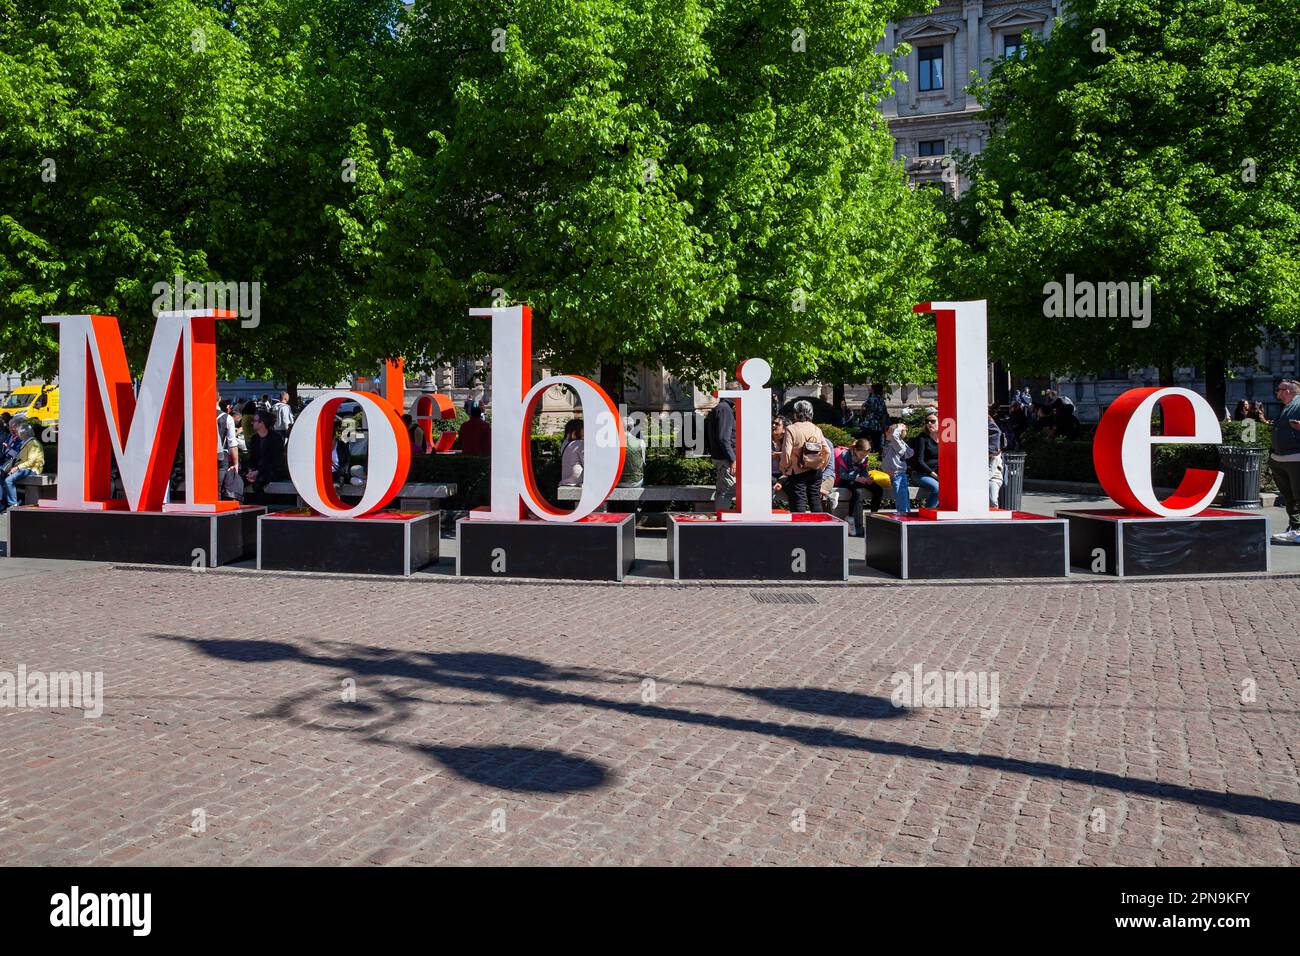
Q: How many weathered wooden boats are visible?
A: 0